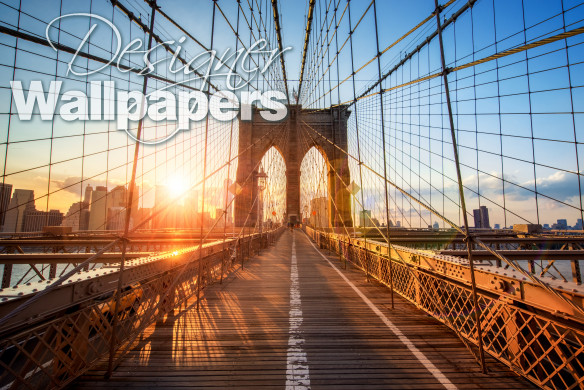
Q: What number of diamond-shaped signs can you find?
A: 2